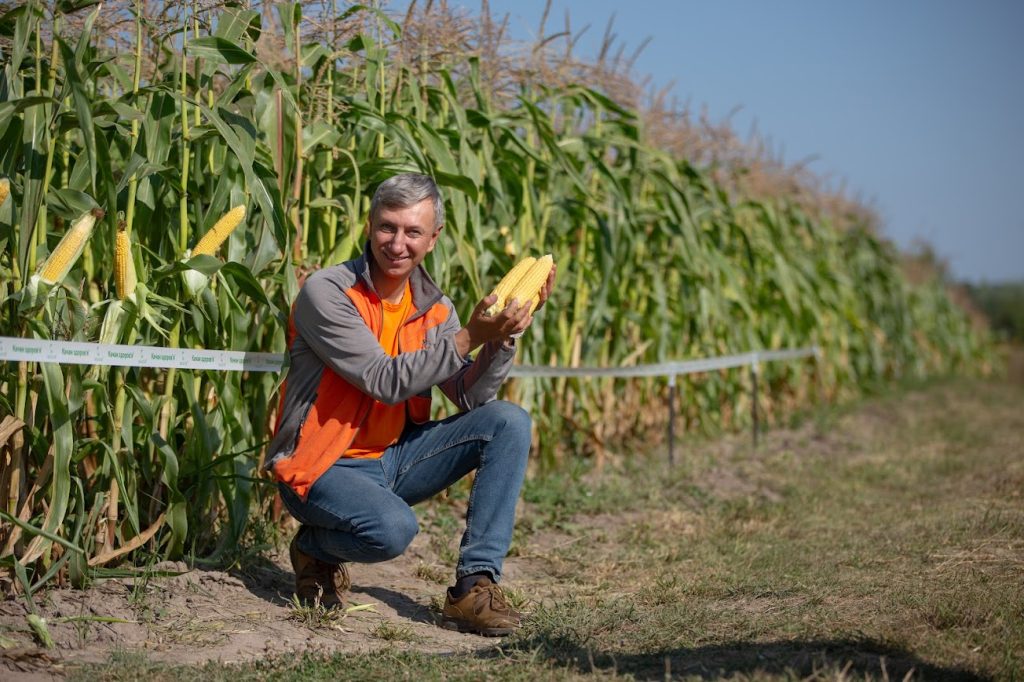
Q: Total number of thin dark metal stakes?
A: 2